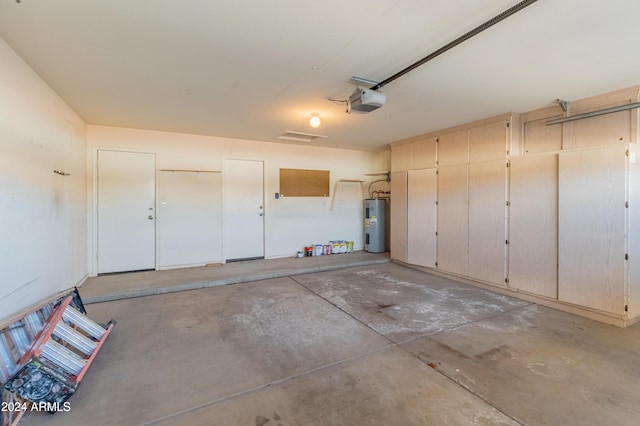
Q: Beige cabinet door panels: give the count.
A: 12